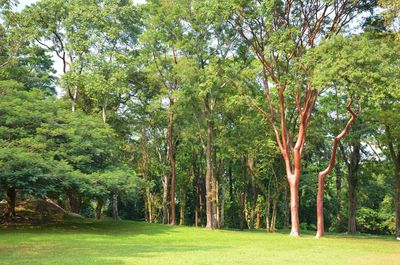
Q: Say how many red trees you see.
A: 2